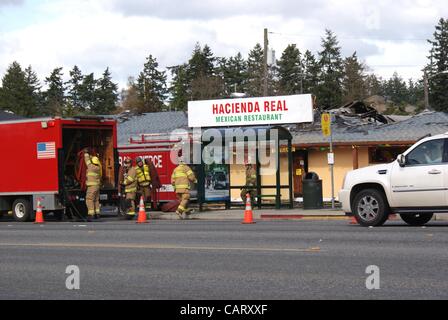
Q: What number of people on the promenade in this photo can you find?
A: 5